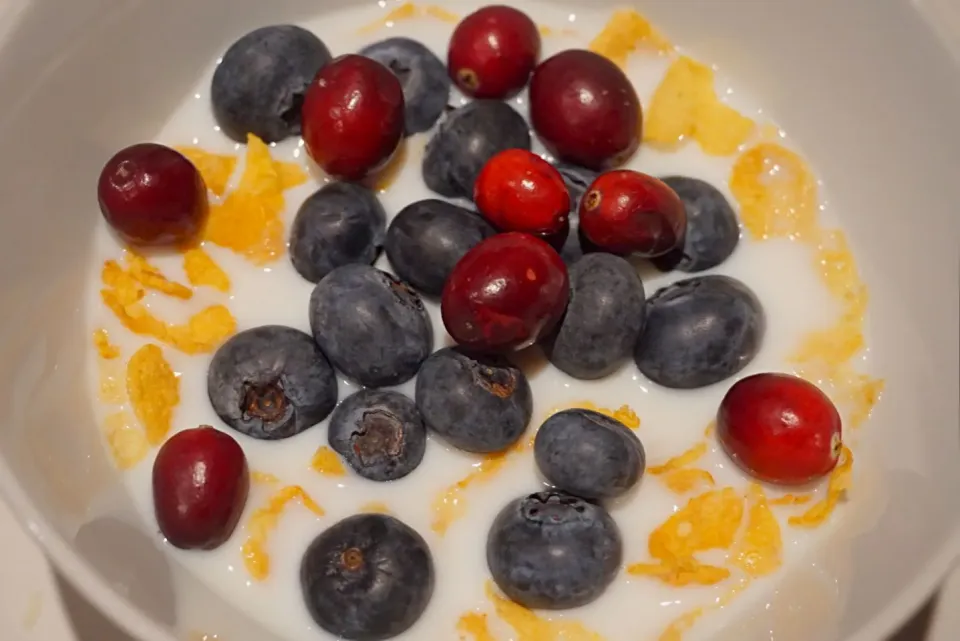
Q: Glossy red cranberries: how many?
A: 9